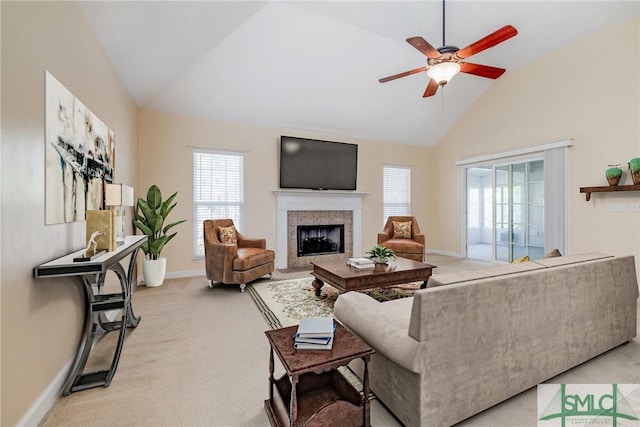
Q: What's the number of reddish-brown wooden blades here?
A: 5